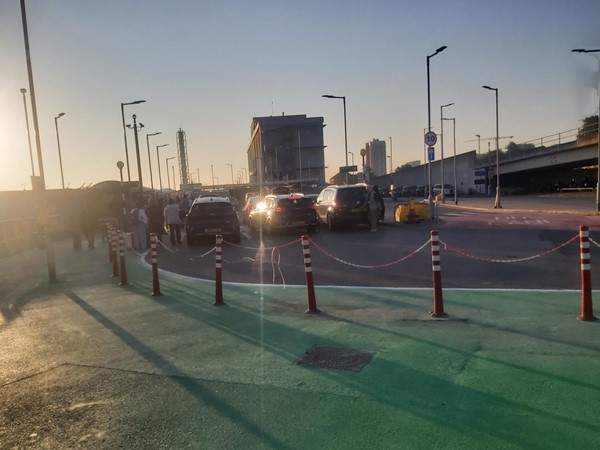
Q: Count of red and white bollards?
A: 8